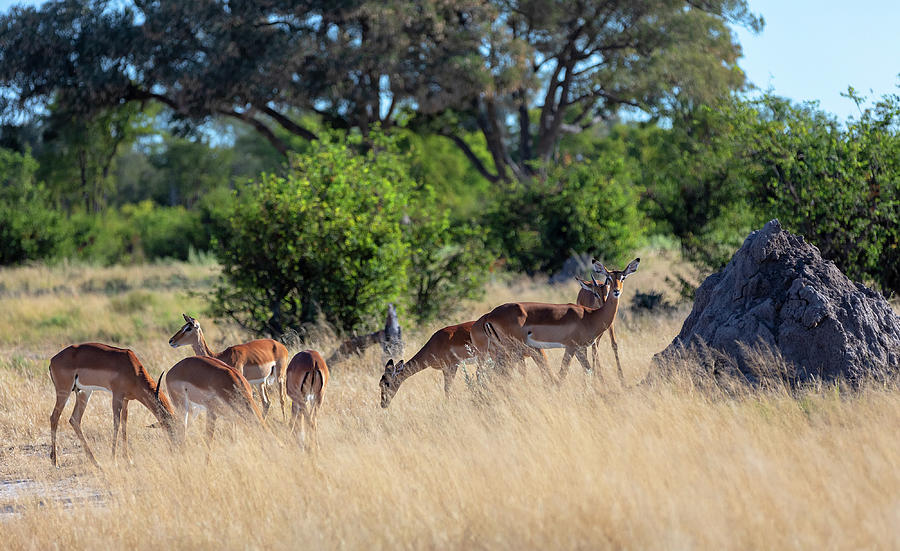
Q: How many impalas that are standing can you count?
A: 7